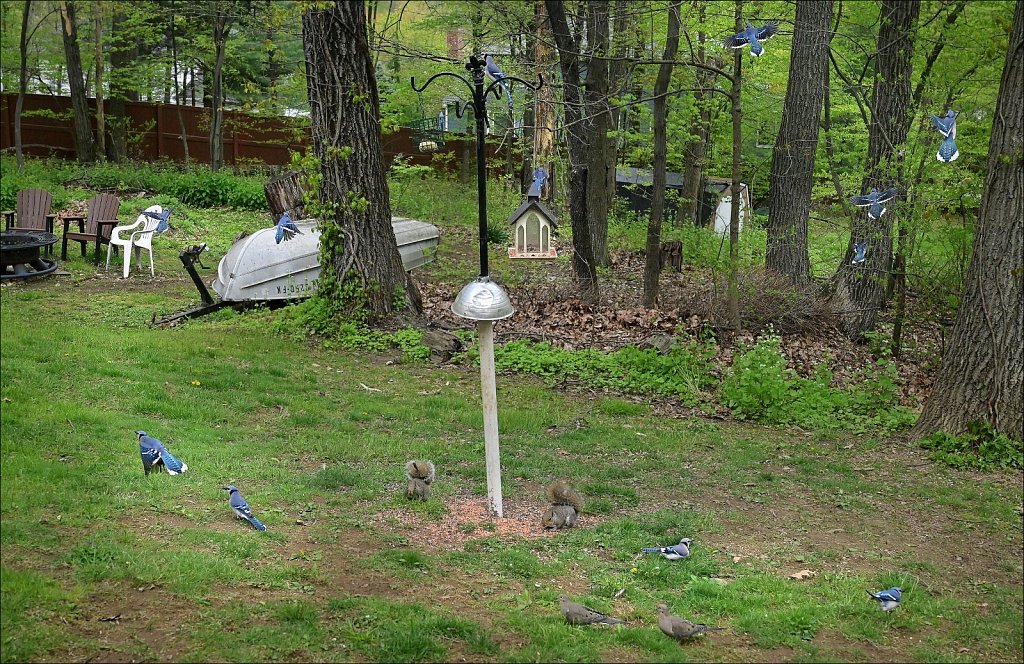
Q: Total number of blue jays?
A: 12